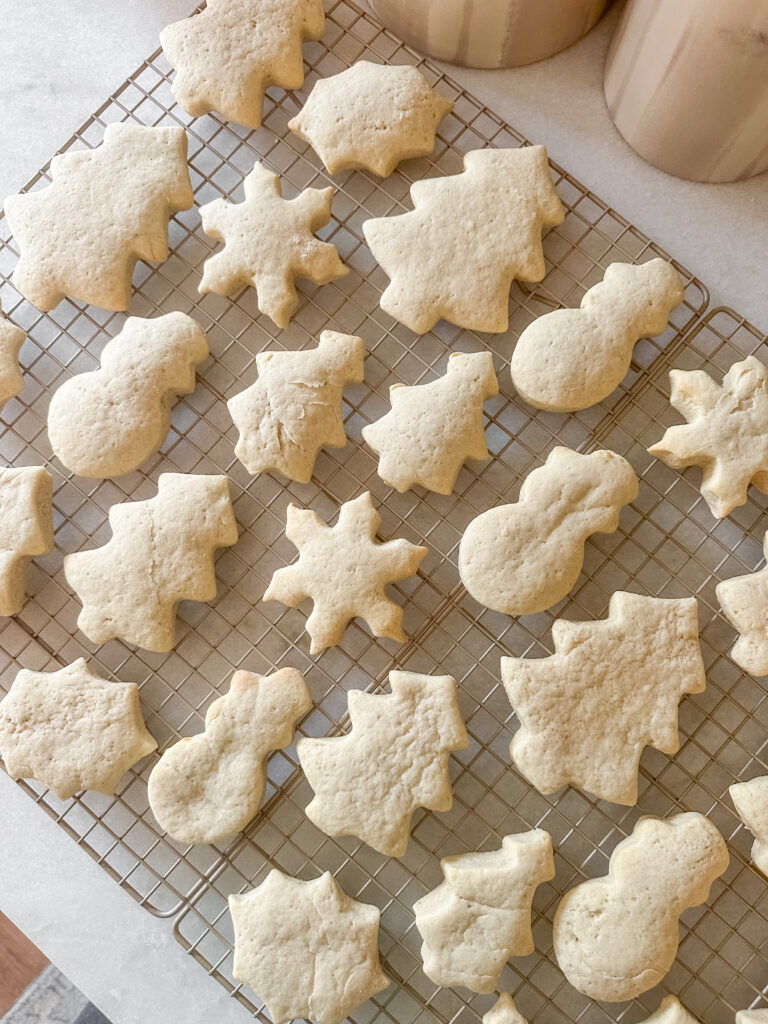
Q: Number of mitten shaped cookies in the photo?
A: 0